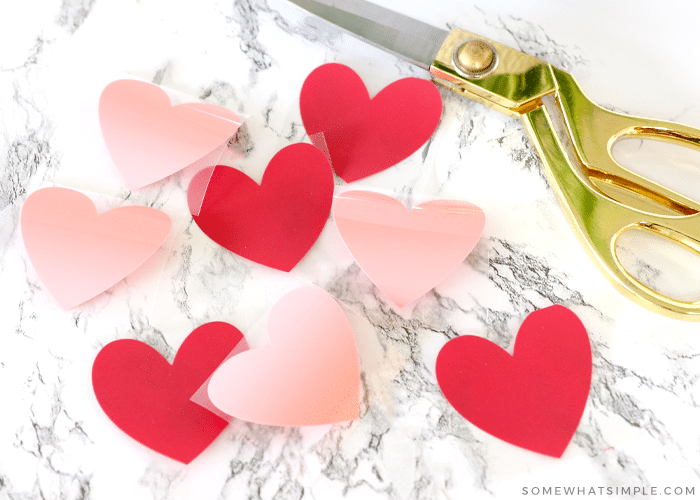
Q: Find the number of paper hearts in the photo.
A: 8